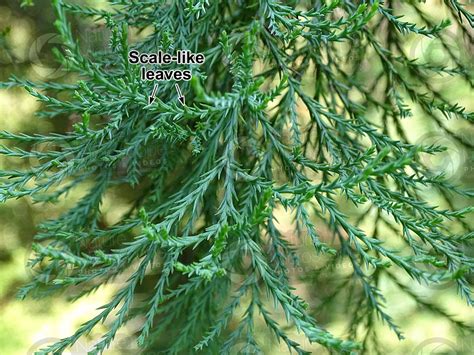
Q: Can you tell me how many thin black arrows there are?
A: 2